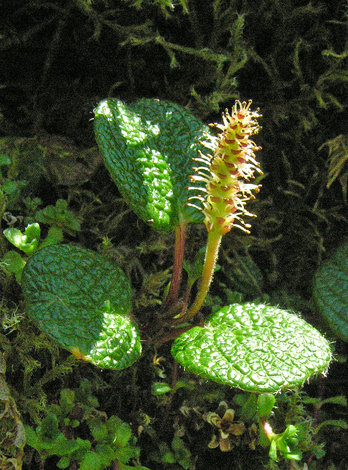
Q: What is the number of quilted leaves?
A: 4